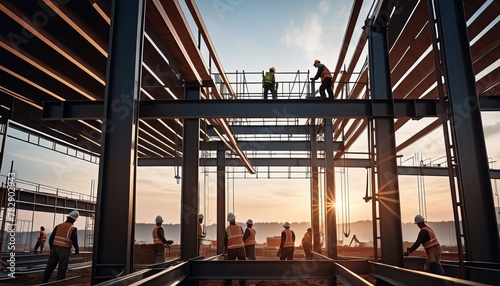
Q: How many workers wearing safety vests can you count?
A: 11